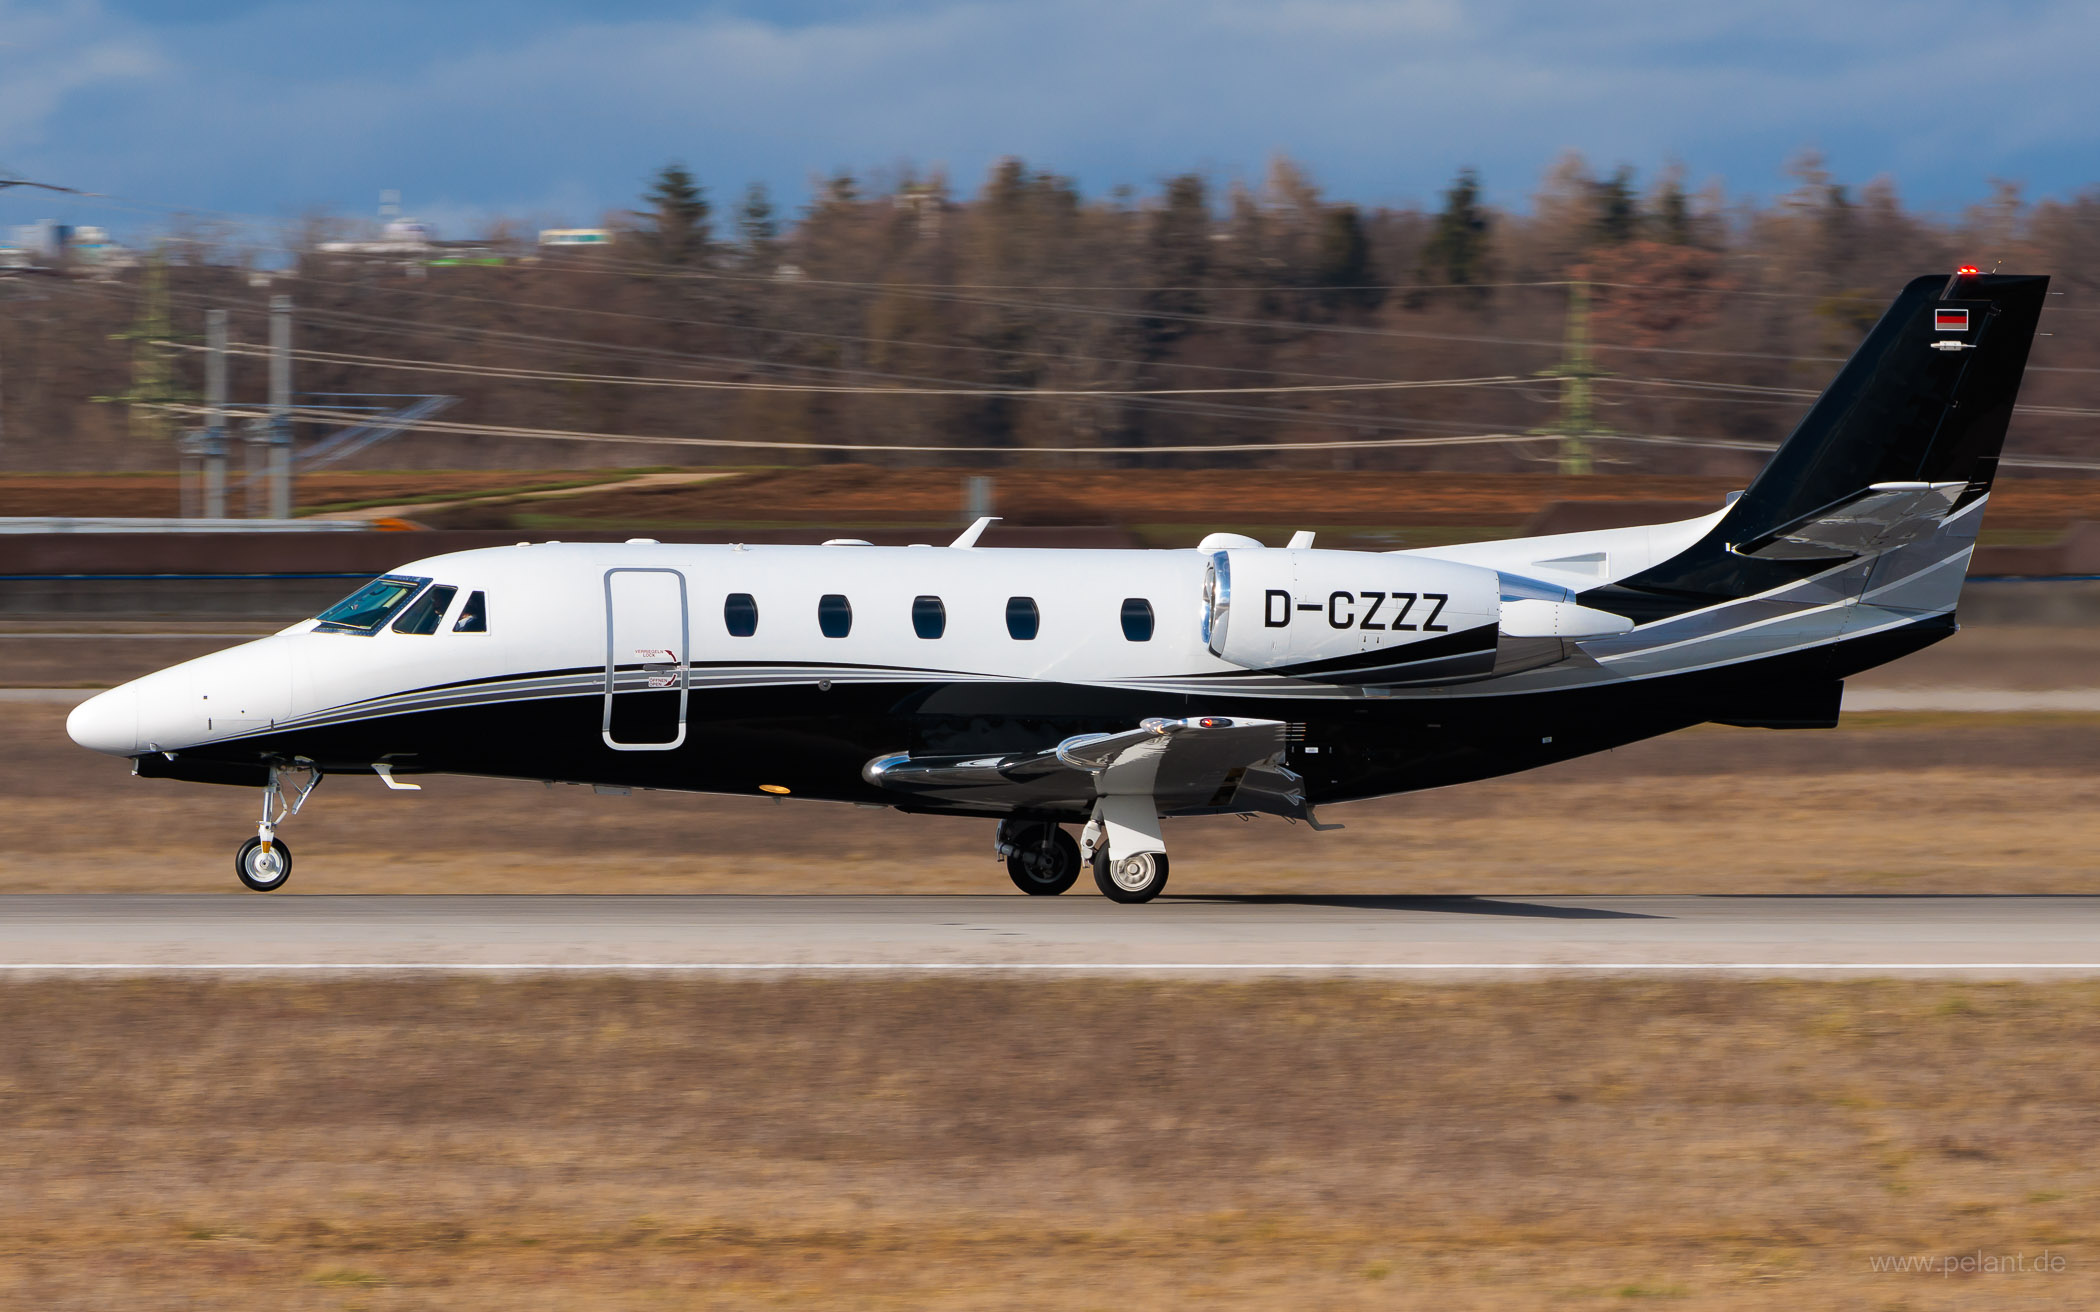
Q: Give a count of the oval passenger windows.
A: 5